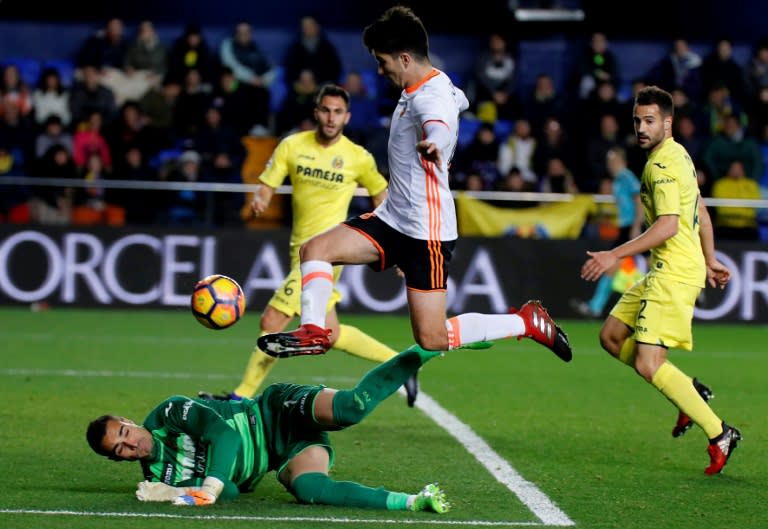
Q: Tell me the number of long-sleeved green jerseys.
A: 1